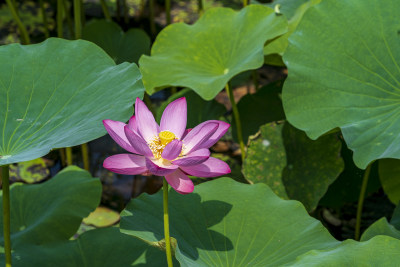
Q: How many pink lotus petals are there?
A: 14